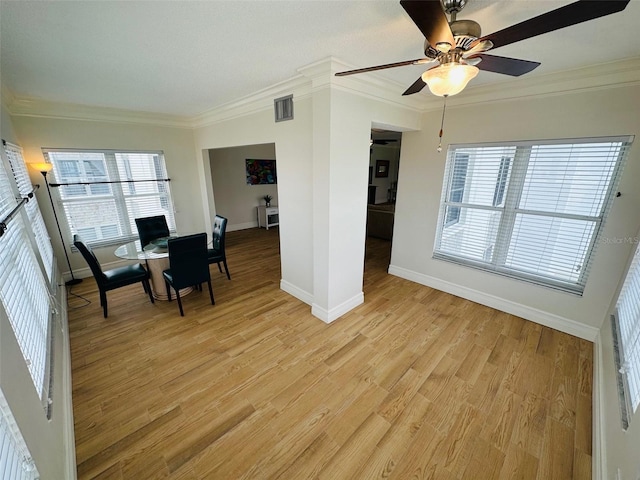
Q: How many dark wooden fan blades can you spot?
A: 5